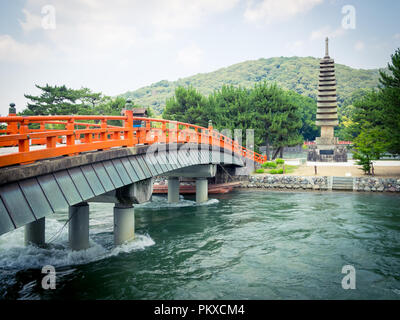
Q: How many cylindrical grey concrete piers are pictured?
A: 5